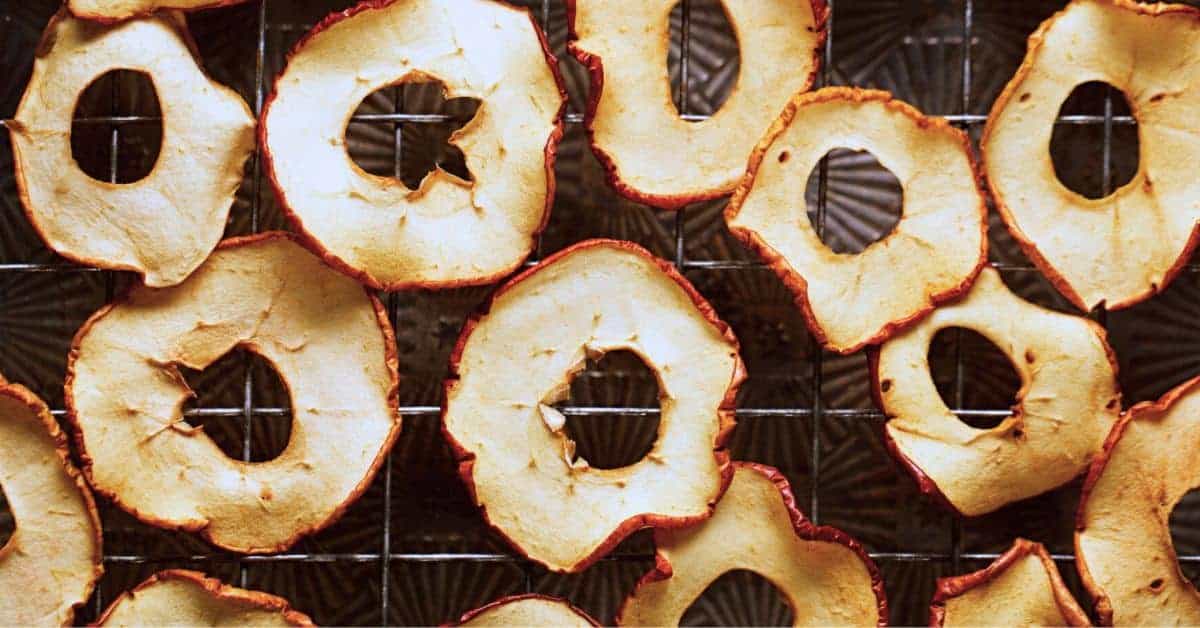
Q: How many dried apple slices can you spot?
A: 15